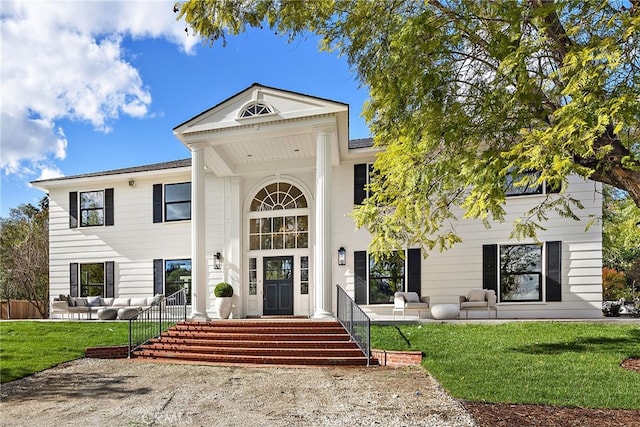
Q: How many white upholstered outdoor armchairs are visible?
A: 2